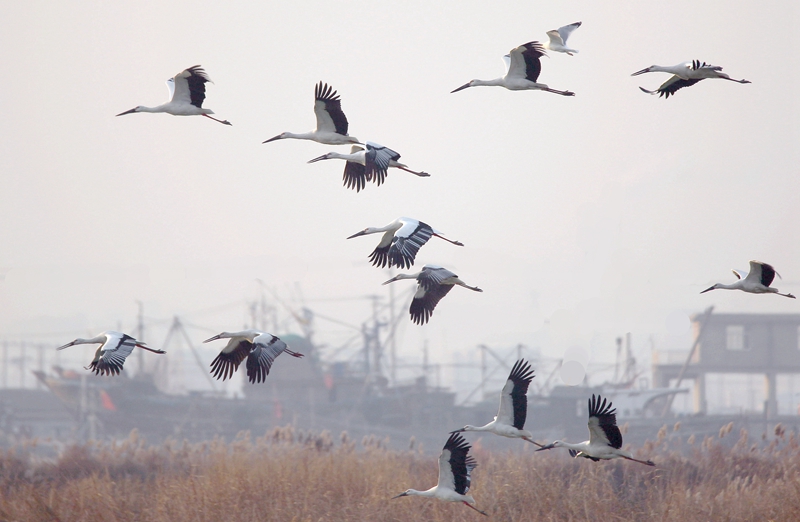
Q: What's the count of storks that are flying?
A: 13